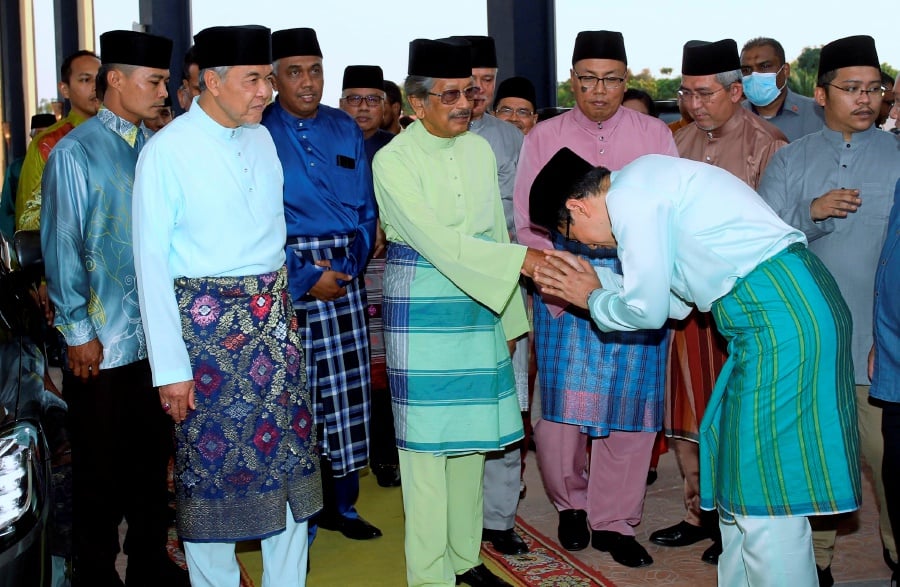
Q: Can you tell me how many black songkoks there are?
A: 12